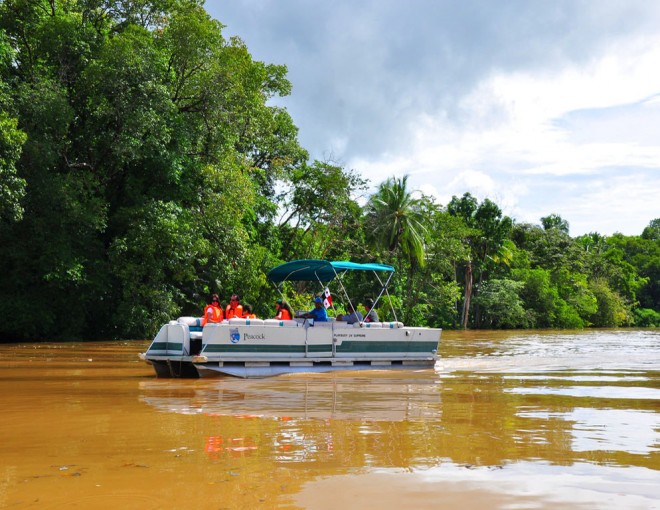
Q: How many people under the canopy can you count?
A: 4